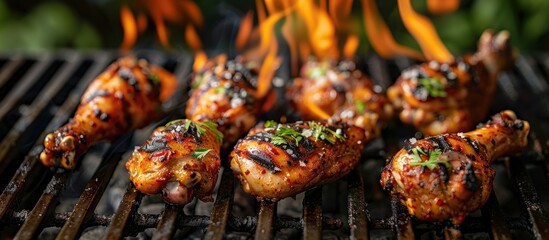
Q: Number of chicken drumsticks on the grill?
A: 7